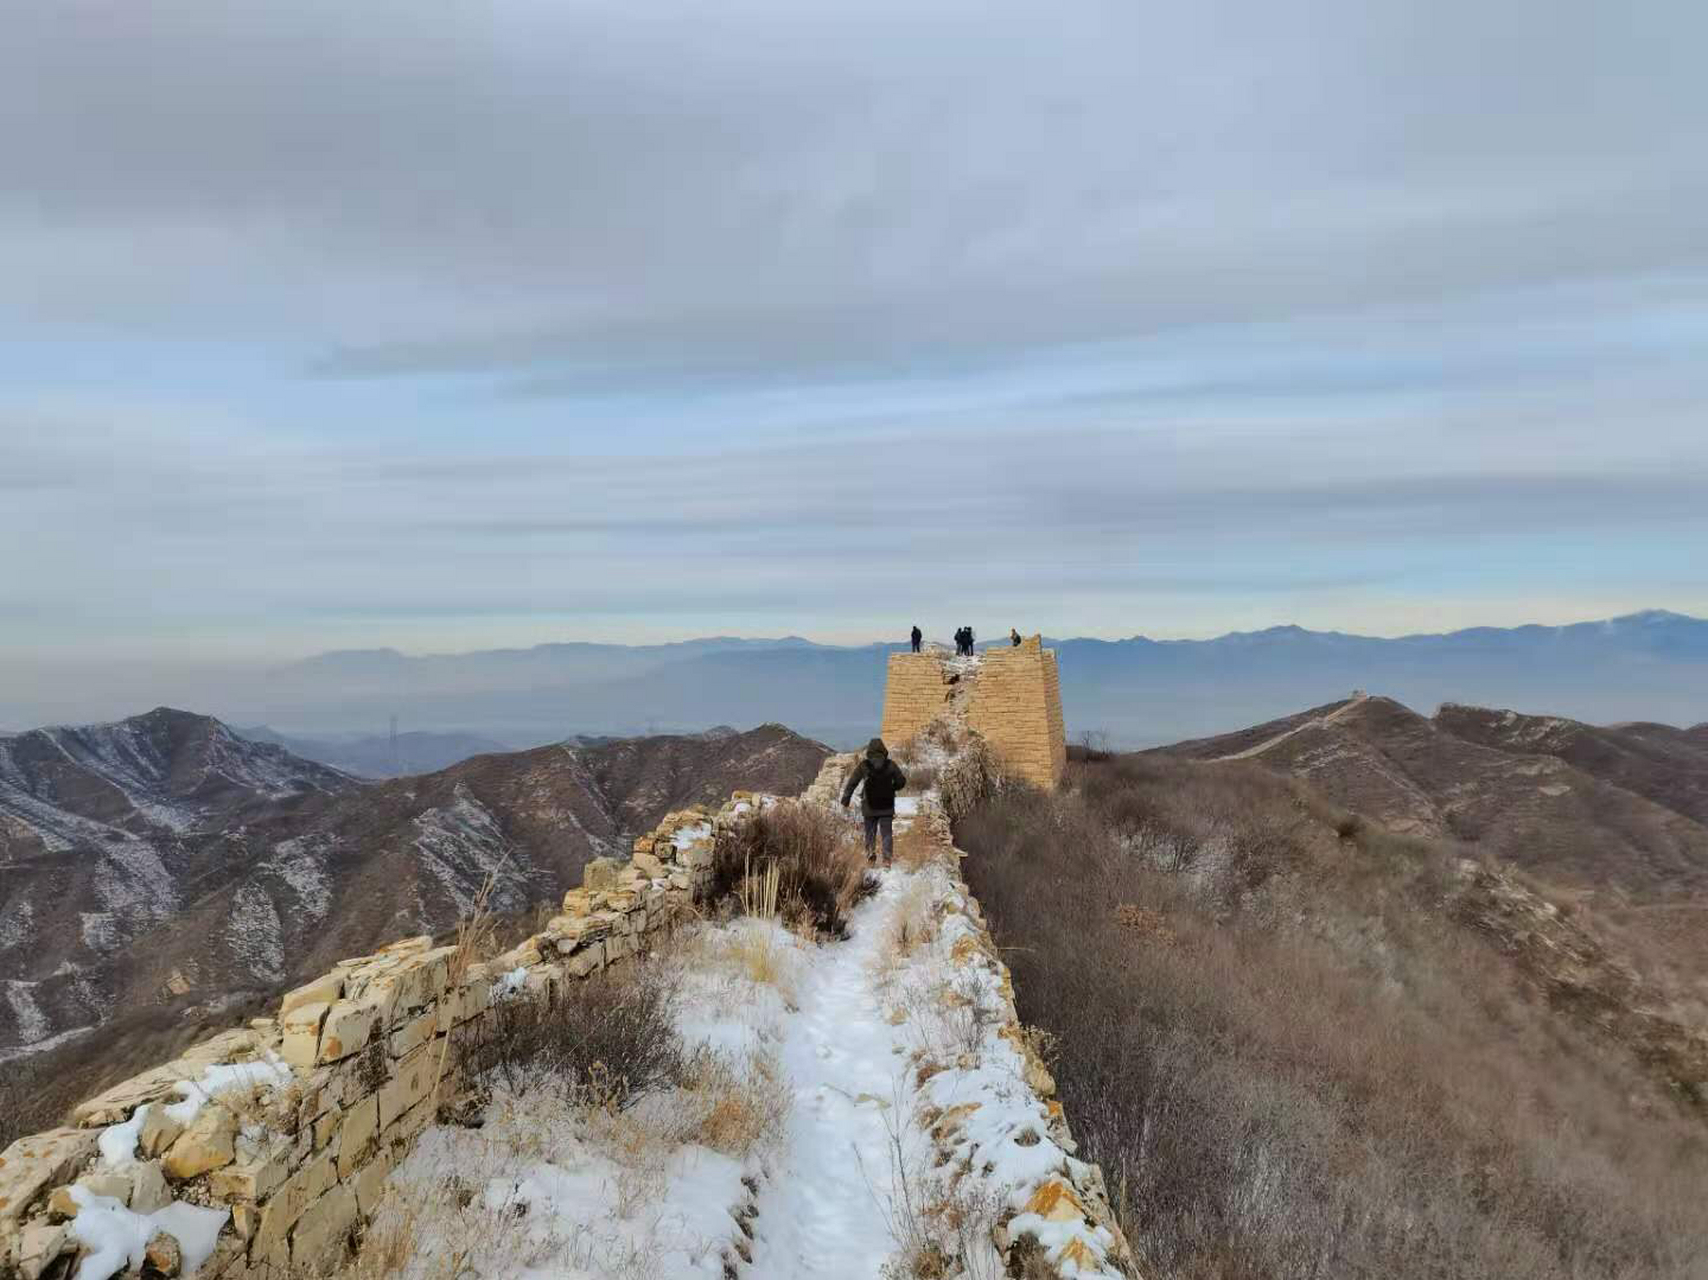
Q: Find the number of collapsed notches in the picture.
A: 1